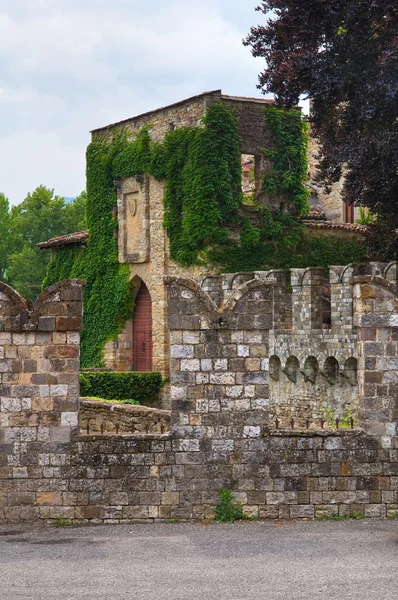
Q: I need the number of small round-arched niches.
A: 5